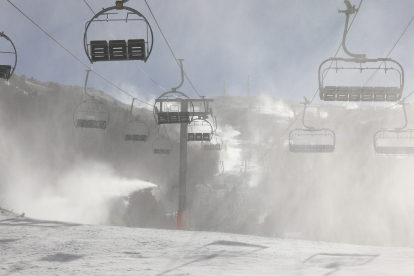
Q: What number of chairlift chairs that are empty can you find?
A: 11